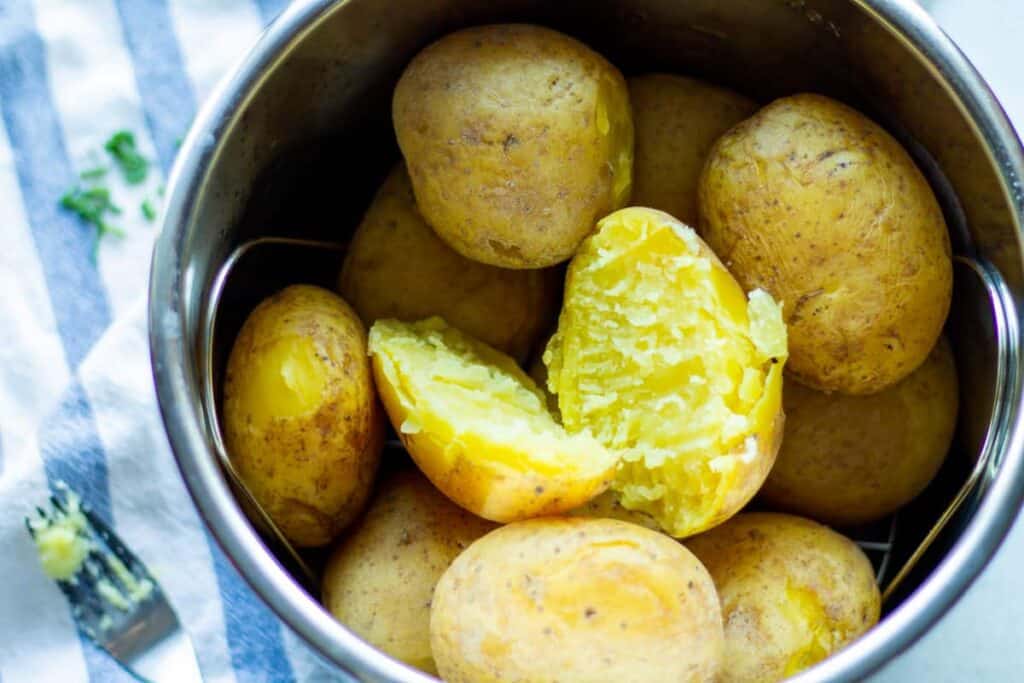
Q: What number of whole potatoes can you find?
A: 9